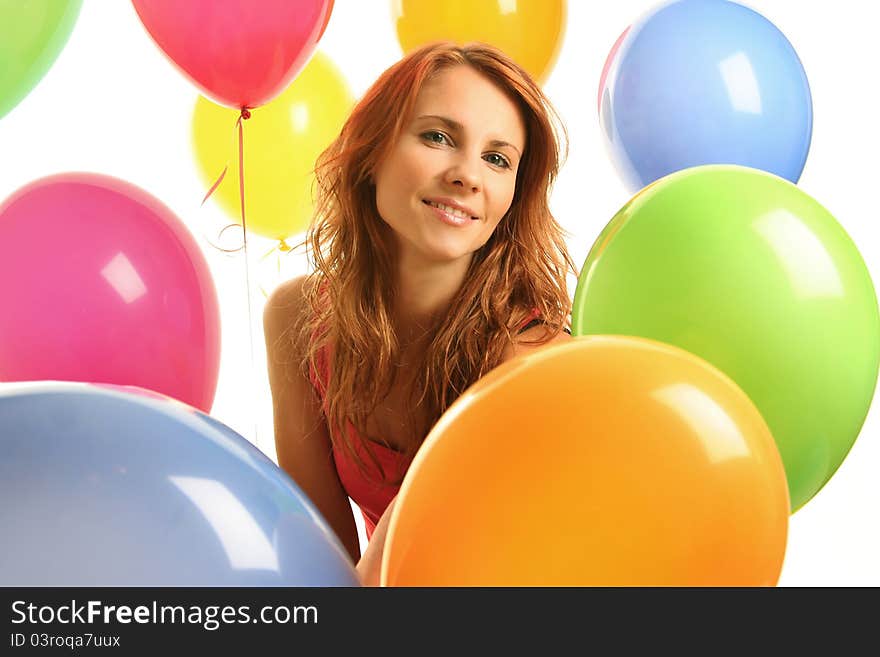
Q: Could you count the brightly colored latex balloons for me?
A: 9